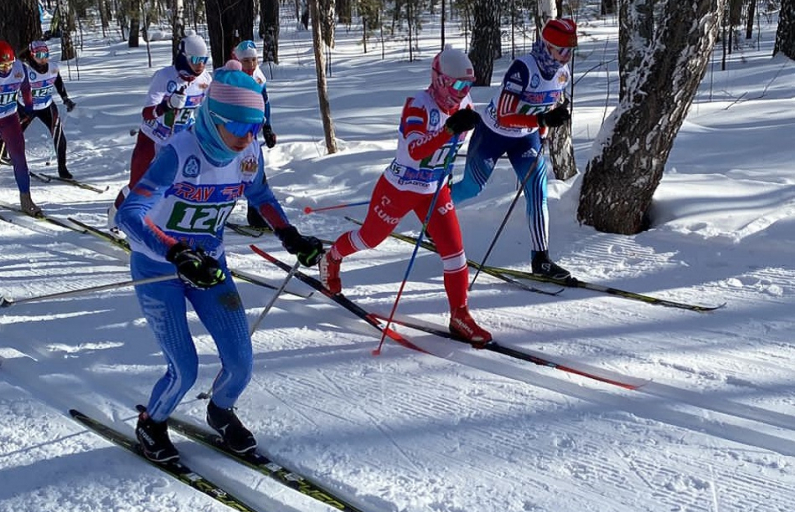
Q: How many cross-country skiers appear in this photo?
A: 7